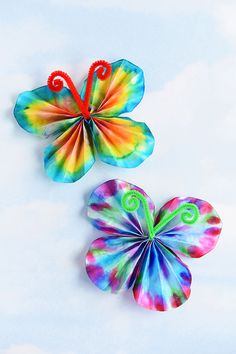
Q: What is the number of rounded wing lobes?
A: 8